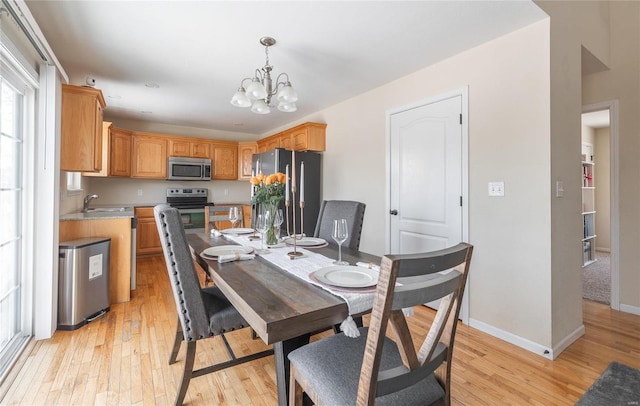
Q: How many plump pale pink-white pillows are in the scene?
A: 0